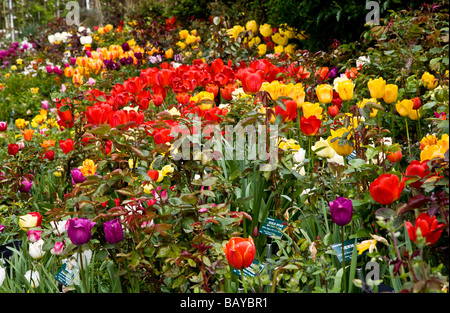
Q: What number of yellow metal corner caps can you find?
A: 0